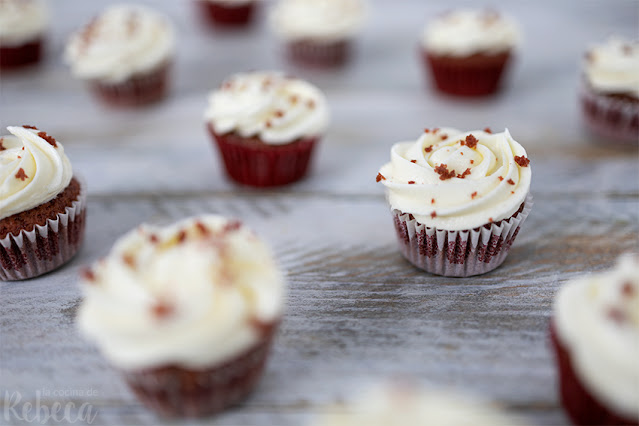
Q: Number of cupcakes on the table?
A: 12